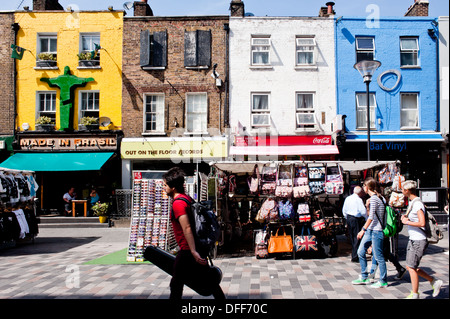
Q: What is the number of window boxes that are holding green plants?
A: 4